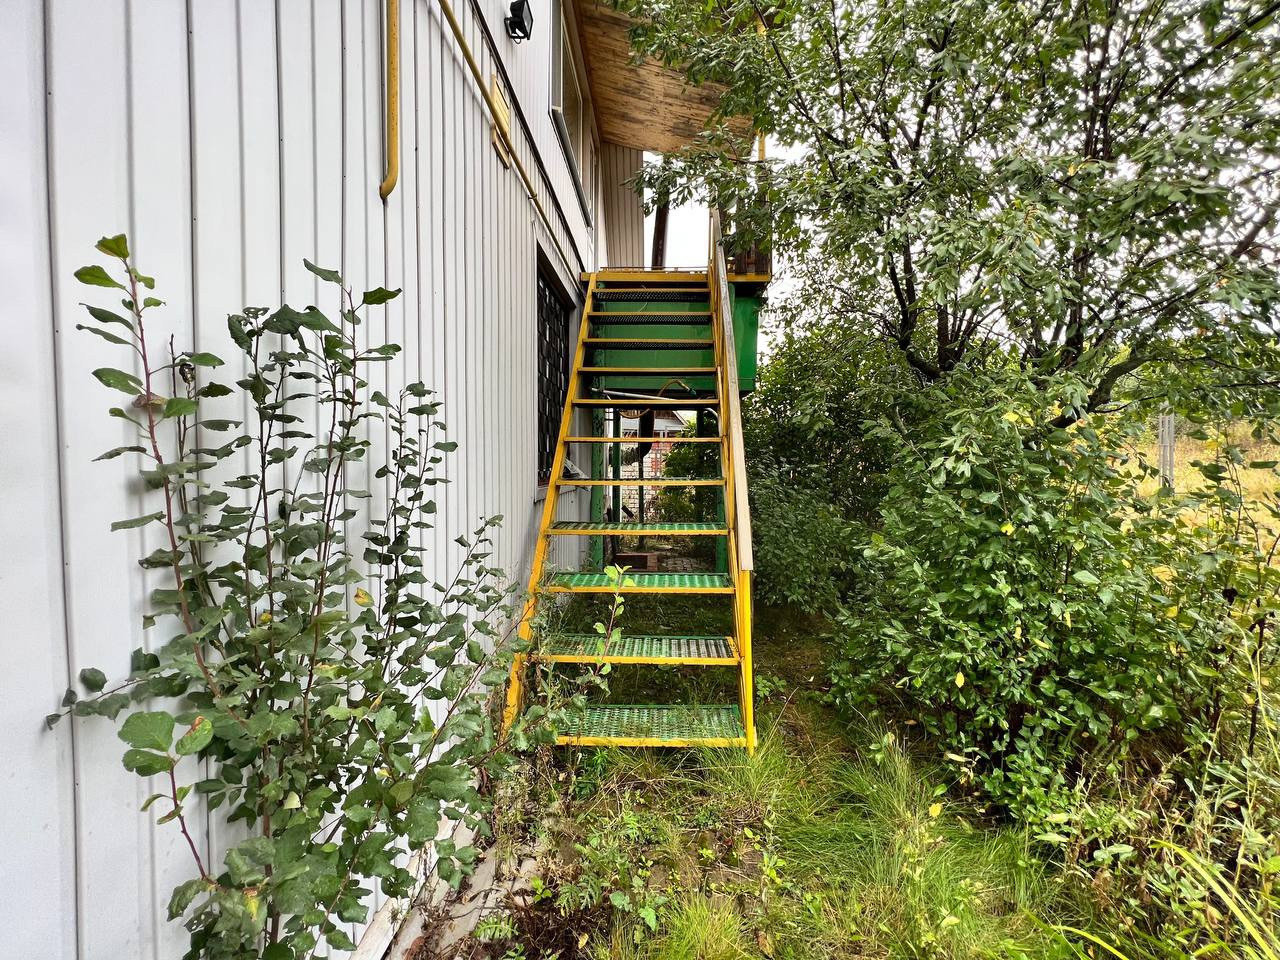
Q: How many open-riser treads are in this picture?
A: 11